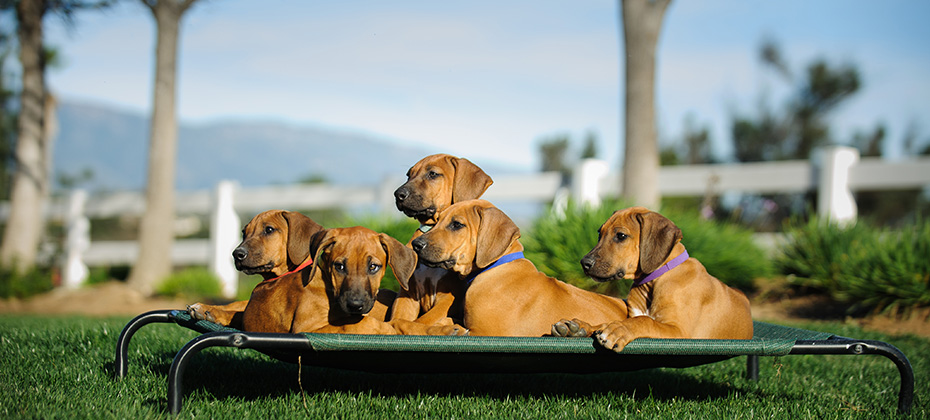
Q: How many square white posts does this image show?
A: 4